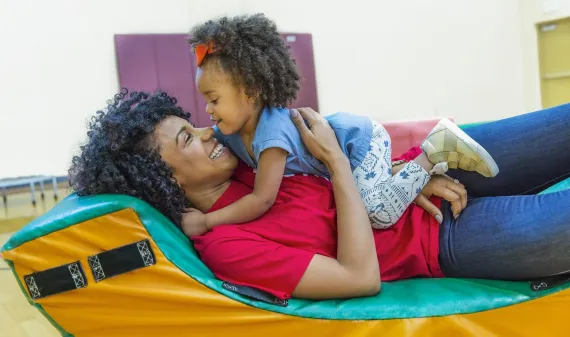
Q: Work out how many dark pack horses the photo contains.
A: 0